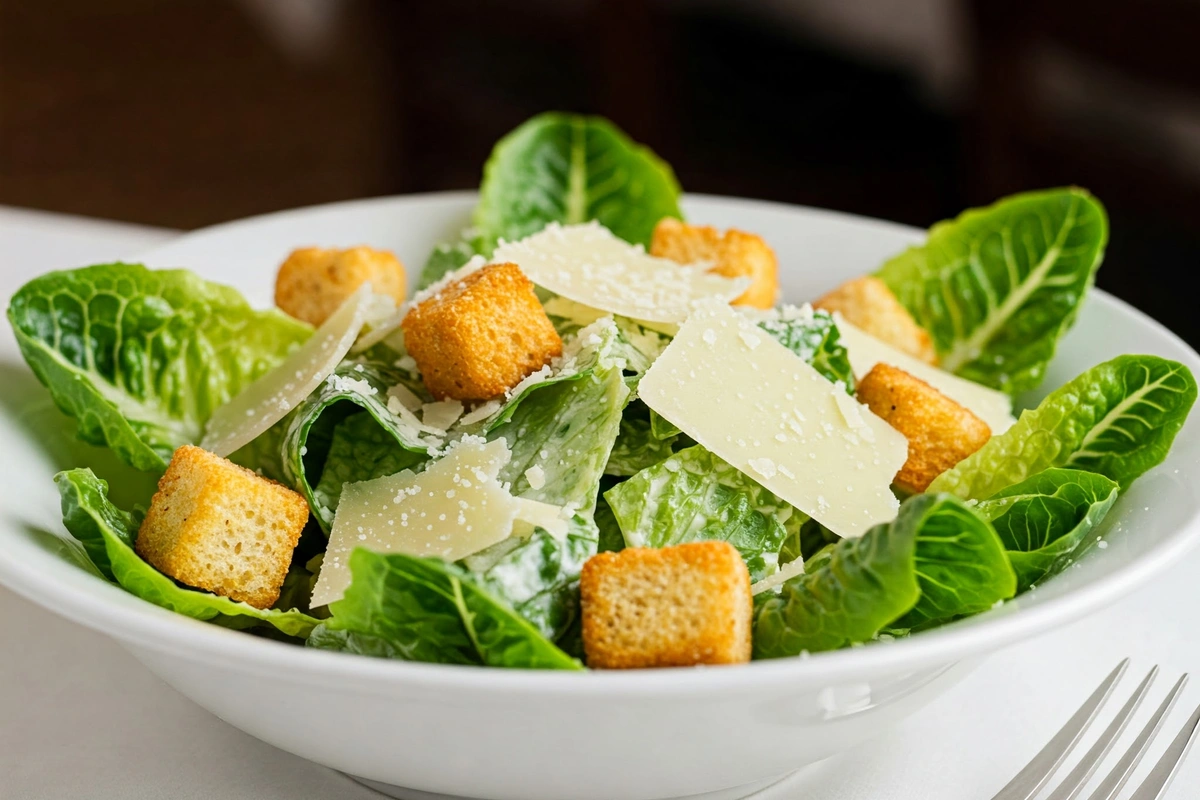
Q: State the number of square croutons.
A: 7